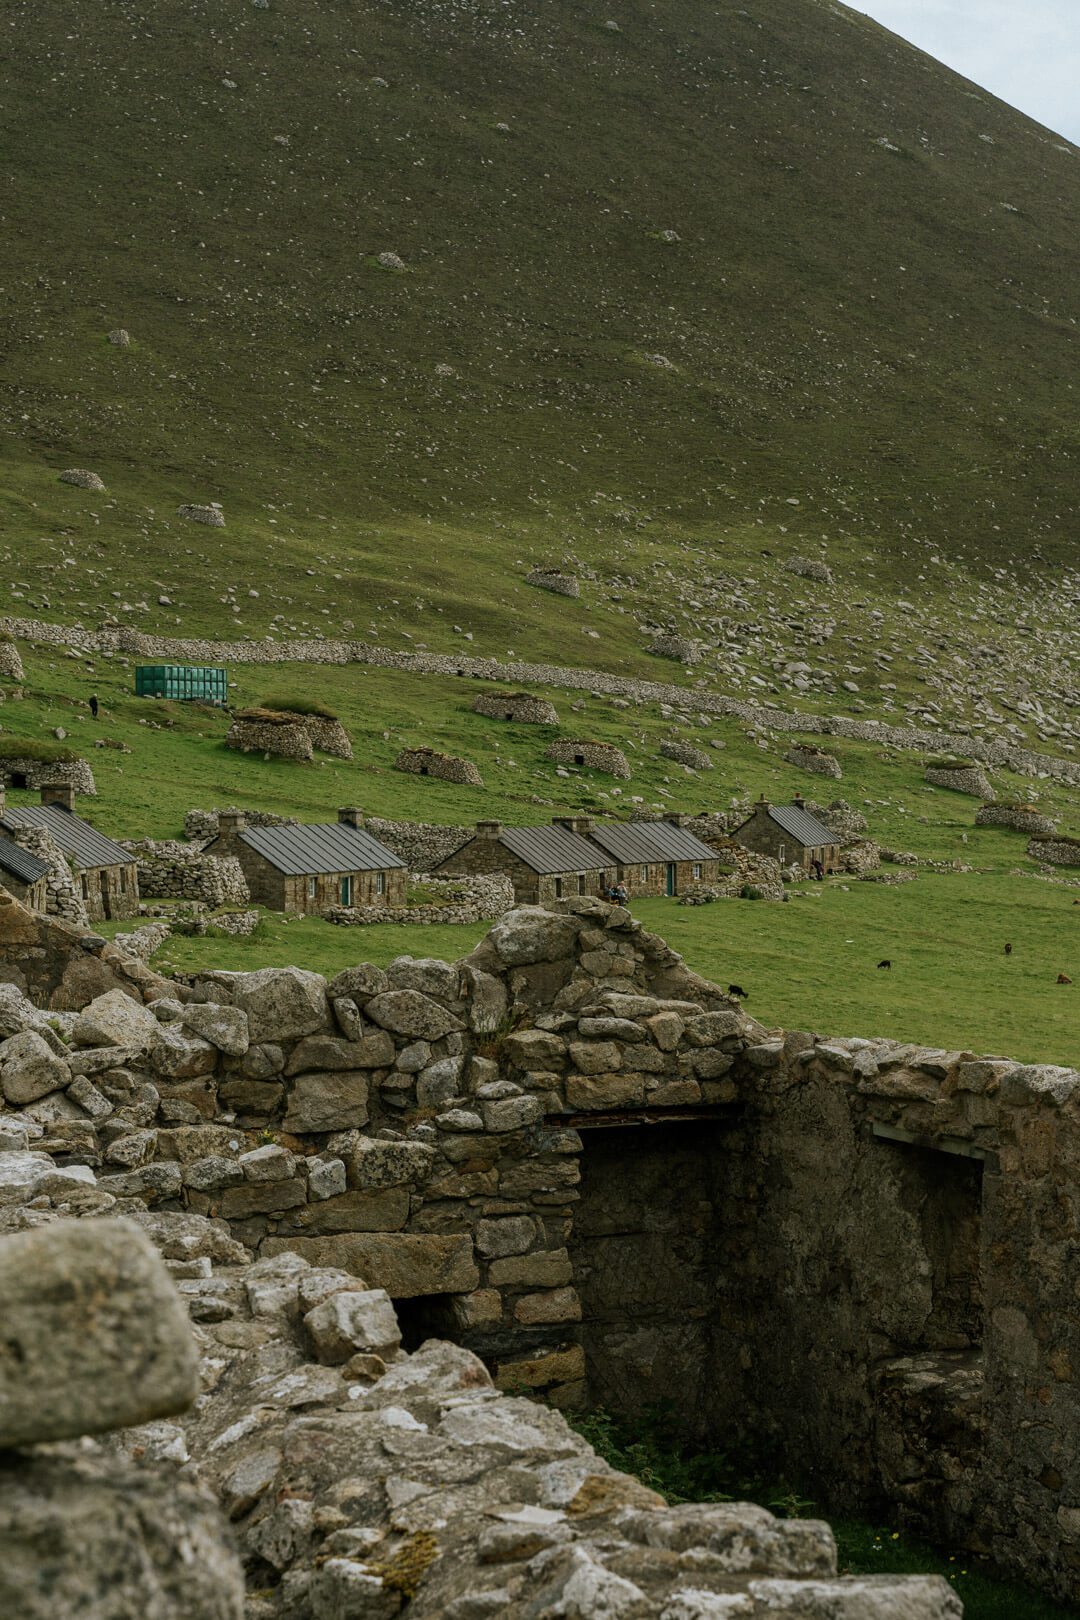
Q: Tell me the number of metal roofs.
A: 6